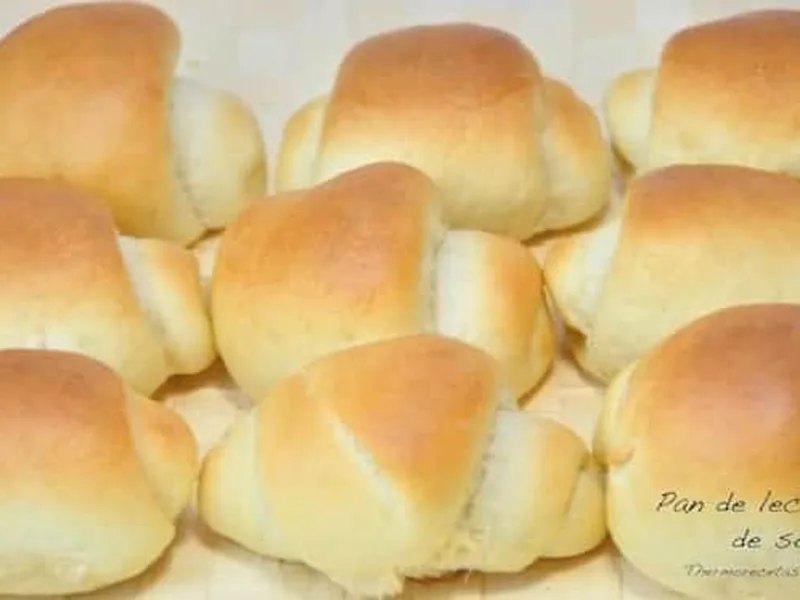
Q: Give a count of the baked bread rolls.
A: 9